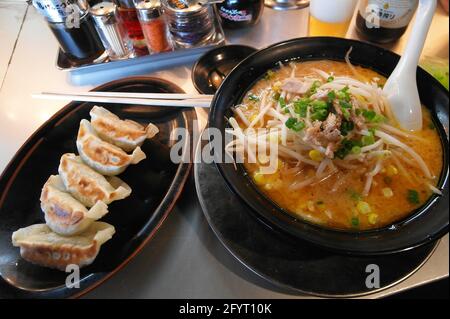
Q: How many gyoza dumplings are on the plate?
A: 5